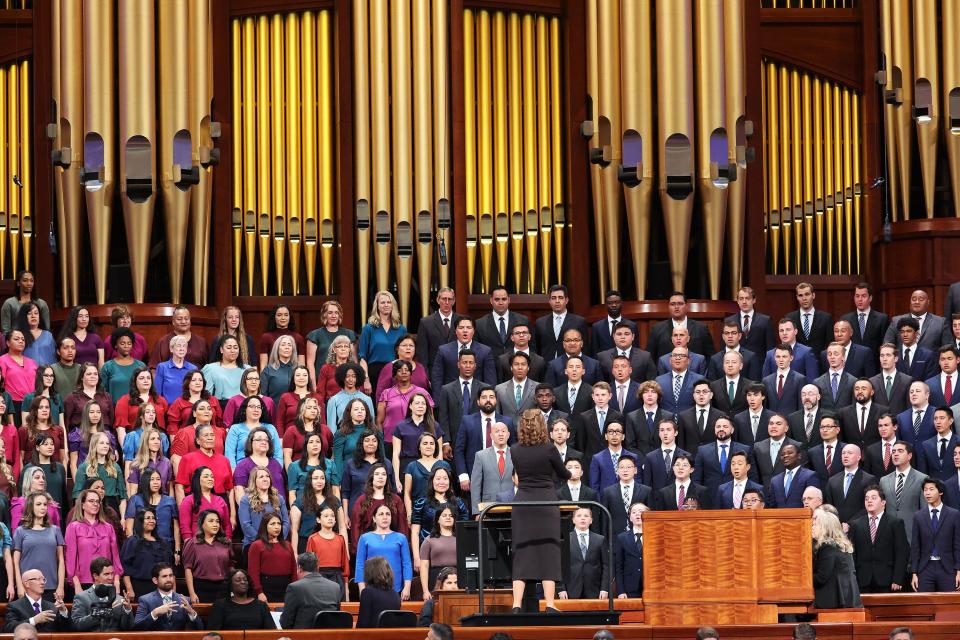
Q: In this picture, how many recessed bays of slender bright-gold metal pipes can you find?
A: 4